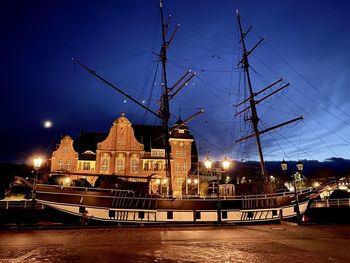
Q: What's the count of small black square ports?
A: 9